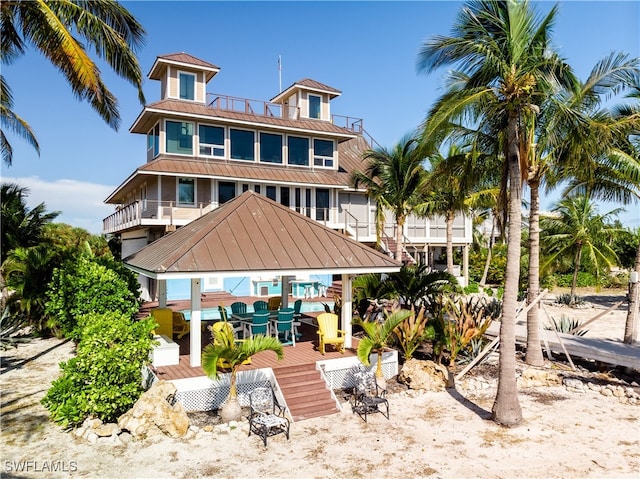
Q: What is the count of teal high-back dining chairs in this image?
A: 6